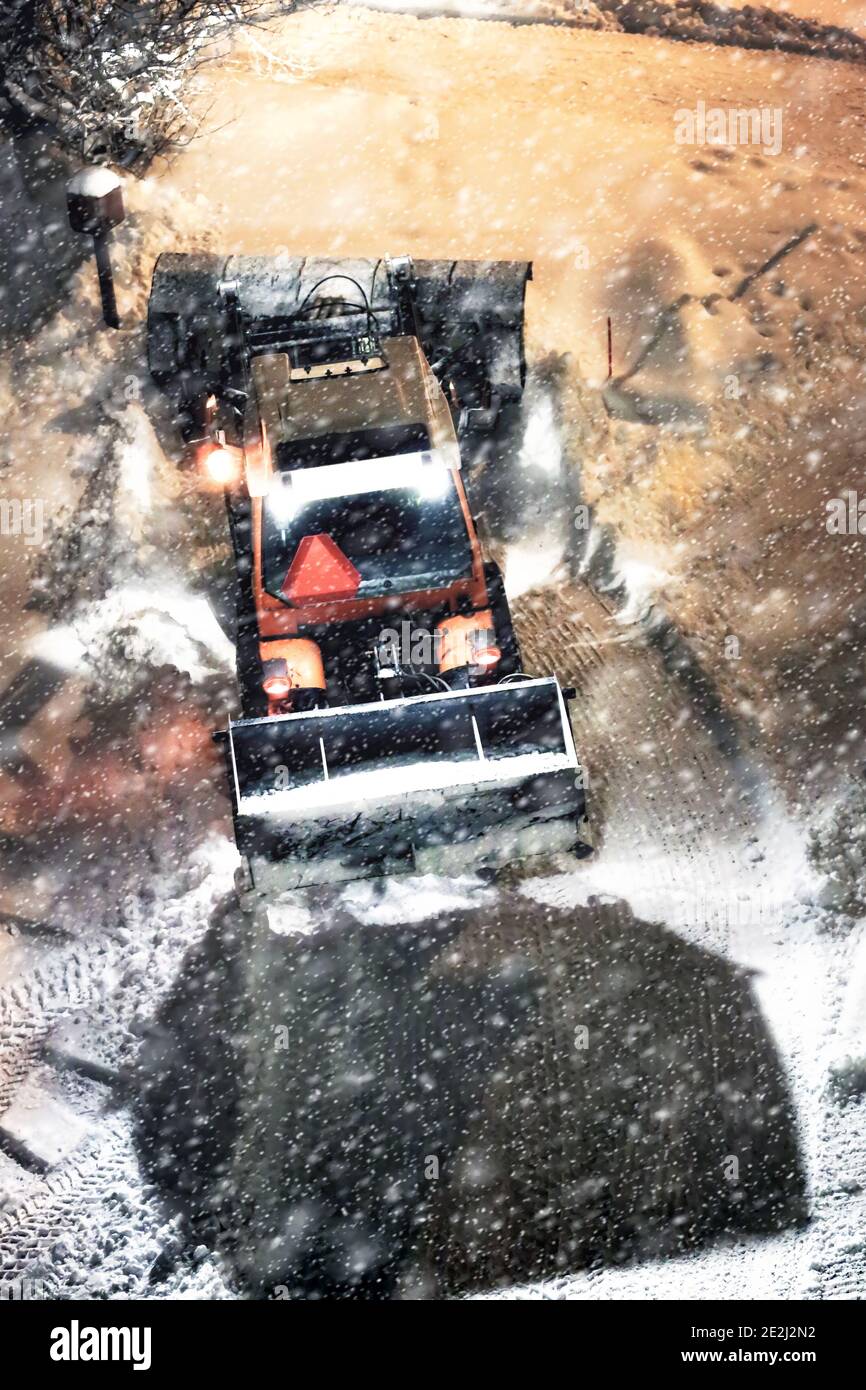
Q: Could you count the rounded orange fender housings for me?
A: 2